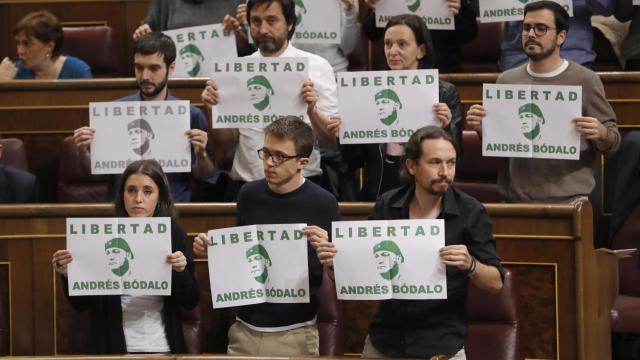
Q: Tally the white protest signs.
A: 11